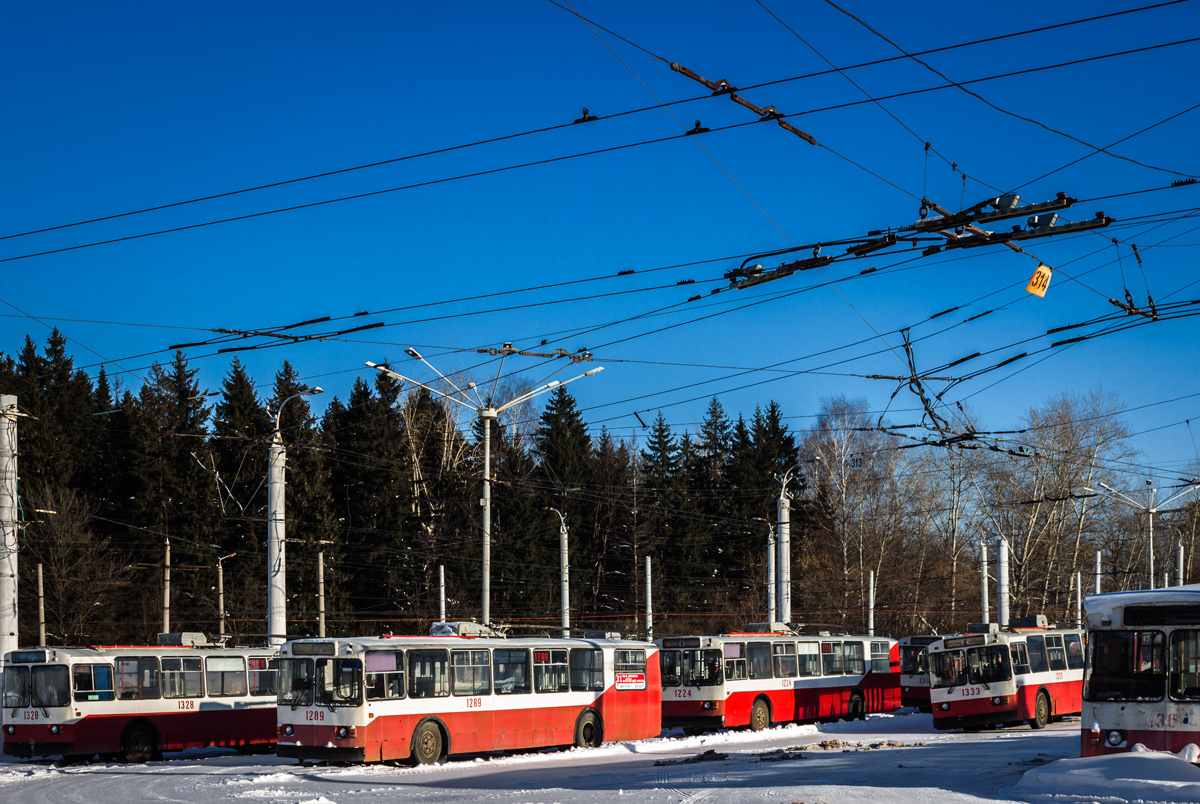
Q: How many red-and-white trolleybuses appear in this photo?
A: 6